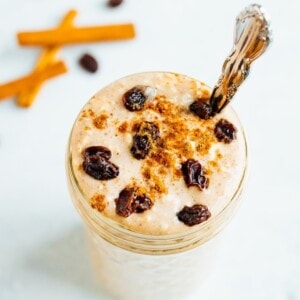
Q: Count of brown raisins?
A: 13